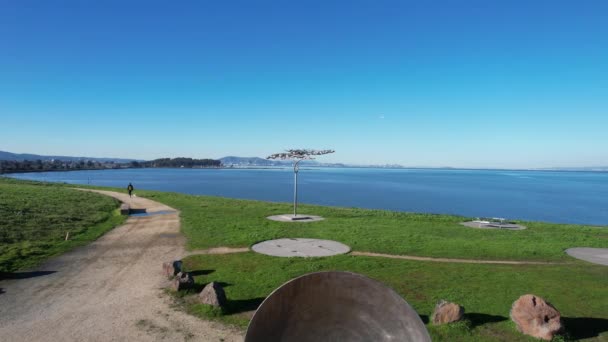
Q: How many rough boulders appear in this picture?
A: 5